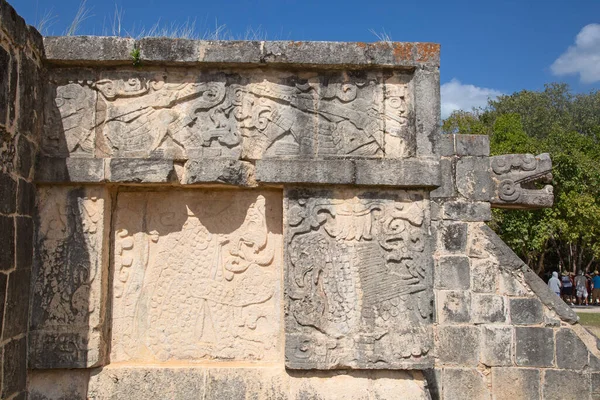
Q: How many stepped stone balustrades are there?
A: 1